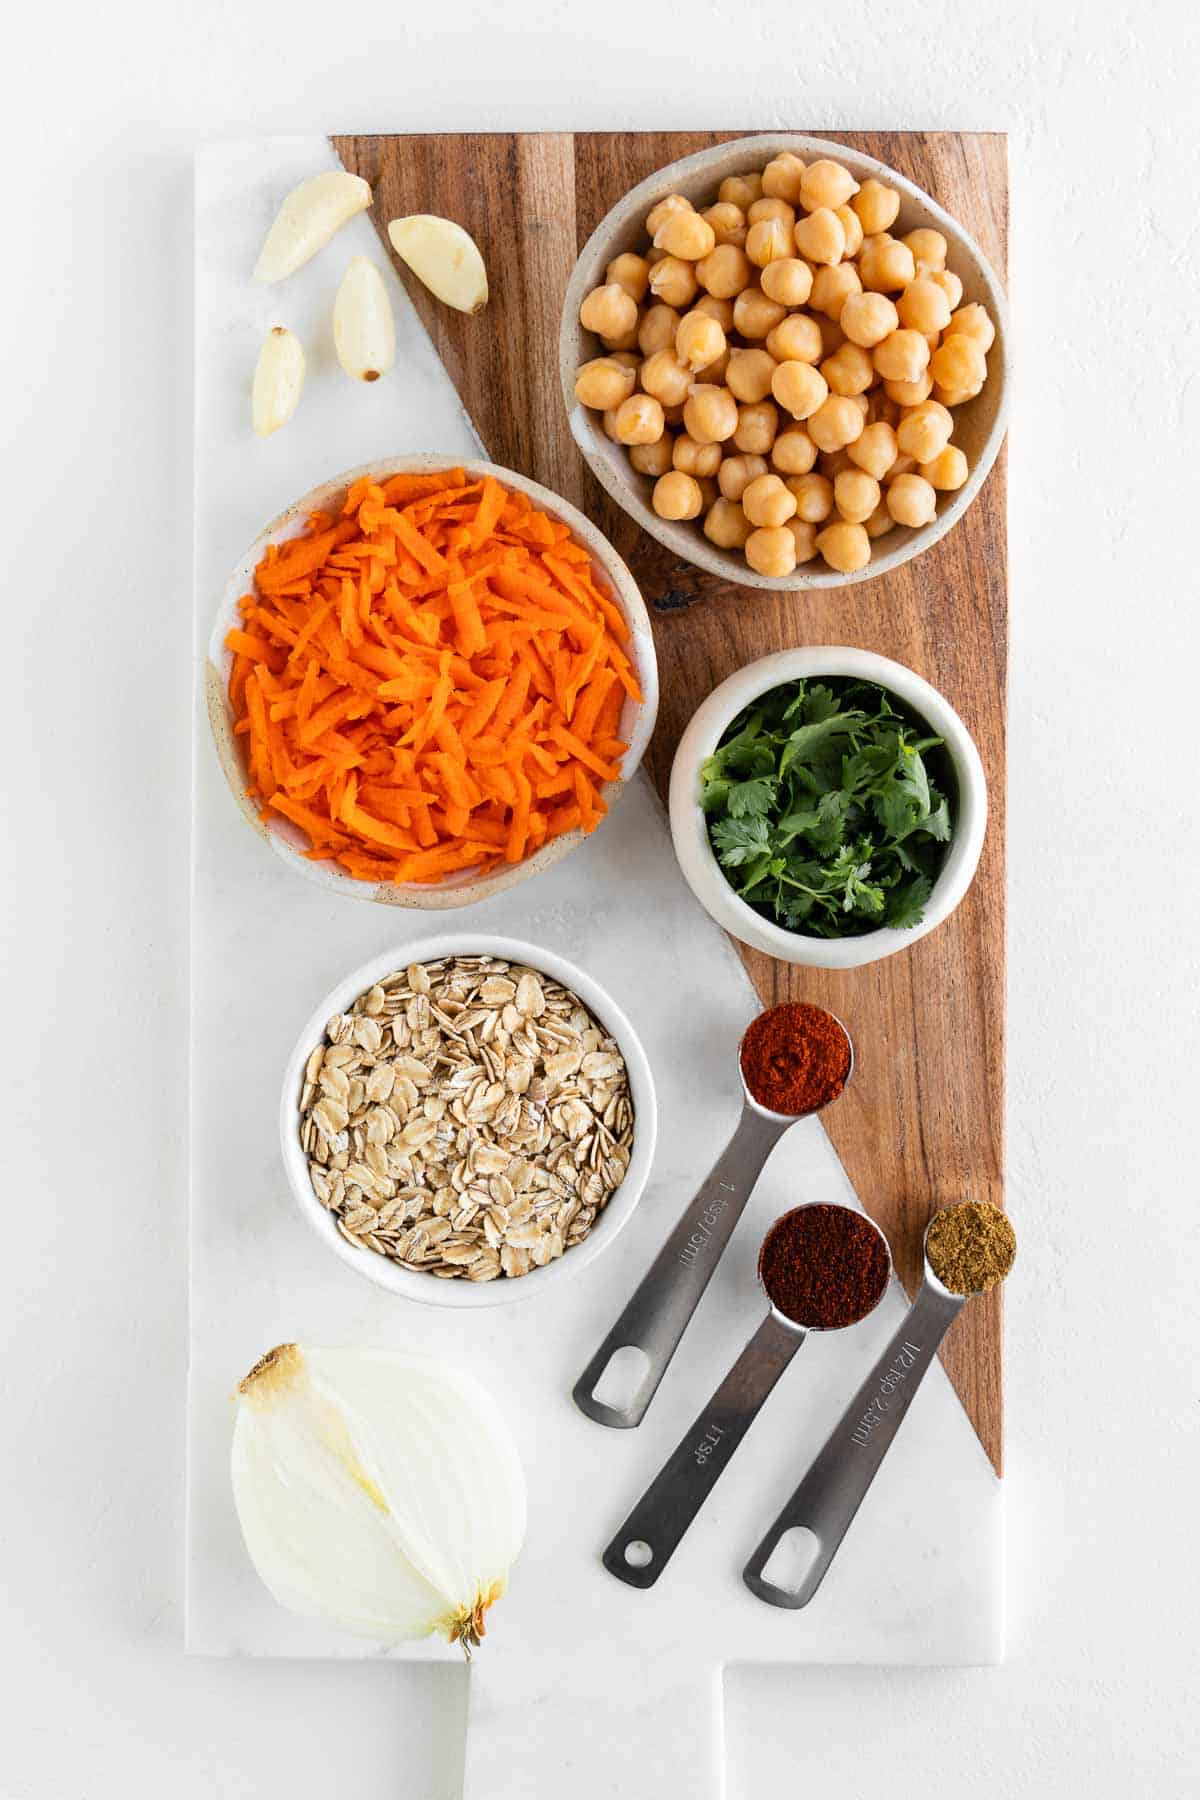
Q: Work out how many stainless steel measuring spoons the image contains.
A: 3